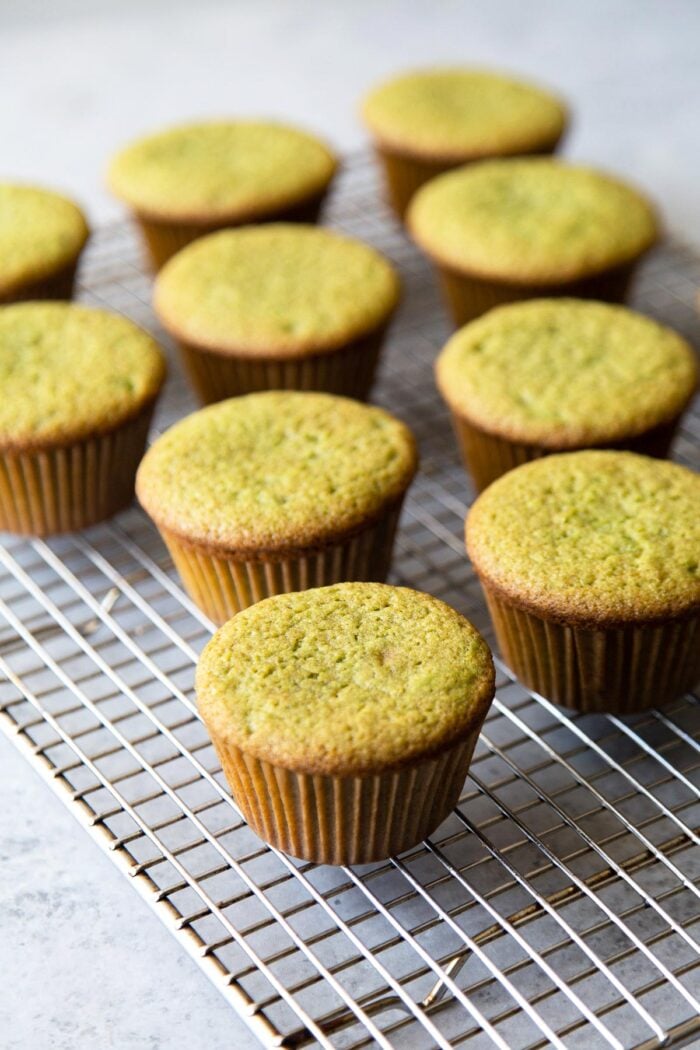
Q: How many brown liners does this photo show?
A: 10